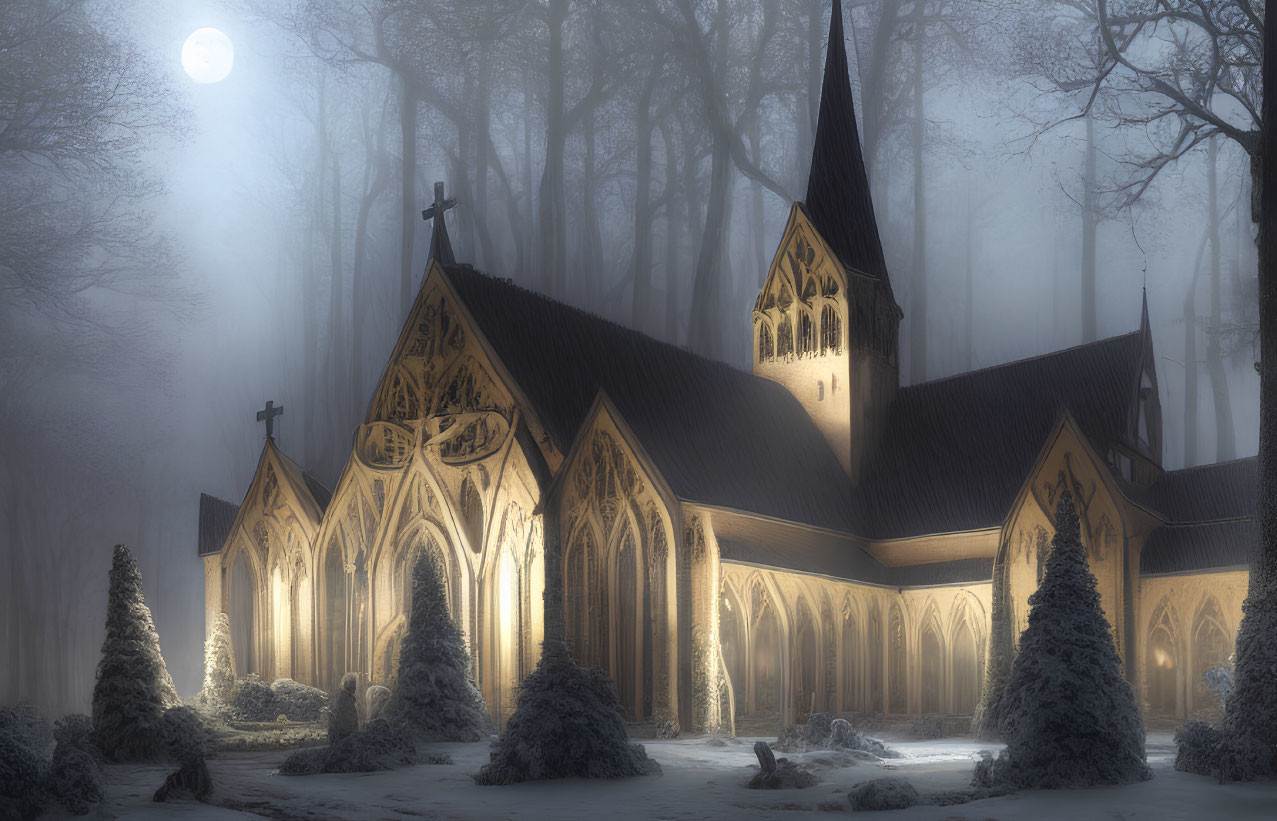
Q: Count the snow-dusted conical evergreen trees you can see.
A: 5